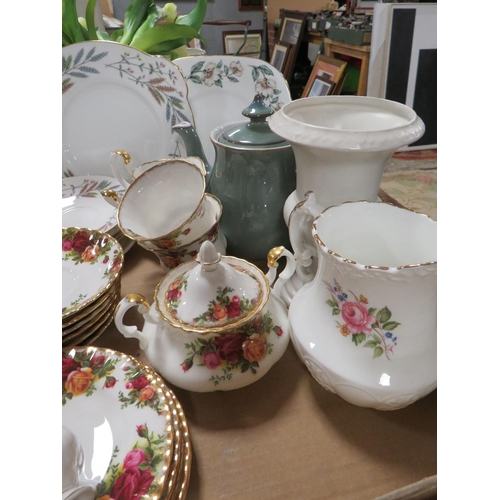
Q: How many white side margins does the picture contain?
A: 2